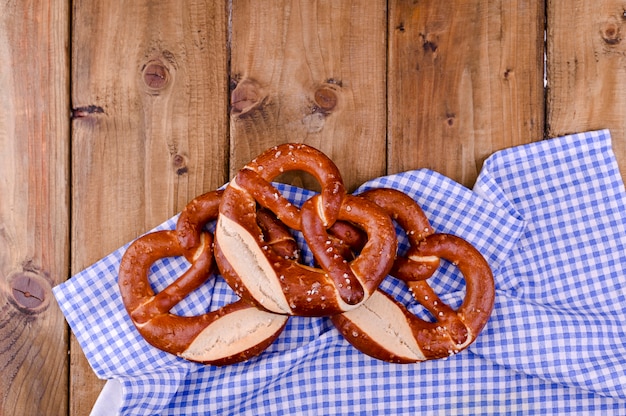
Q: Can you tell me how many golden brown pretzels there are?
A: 3